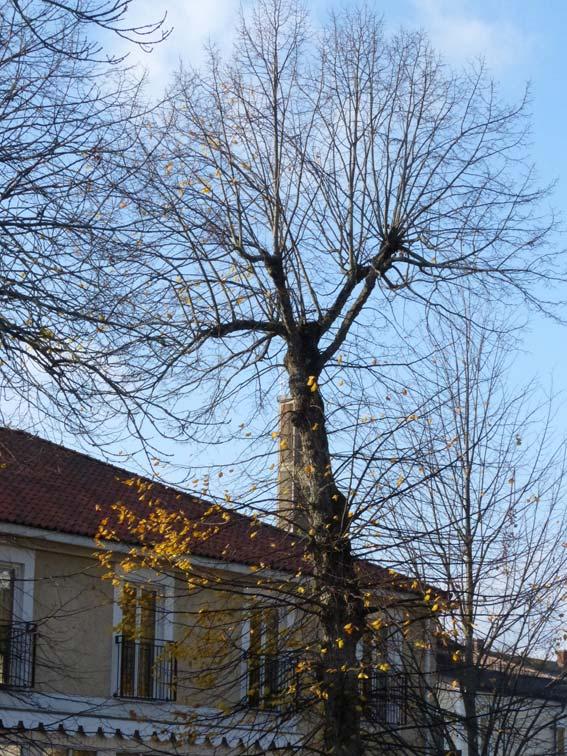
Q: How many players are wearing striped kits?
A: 0